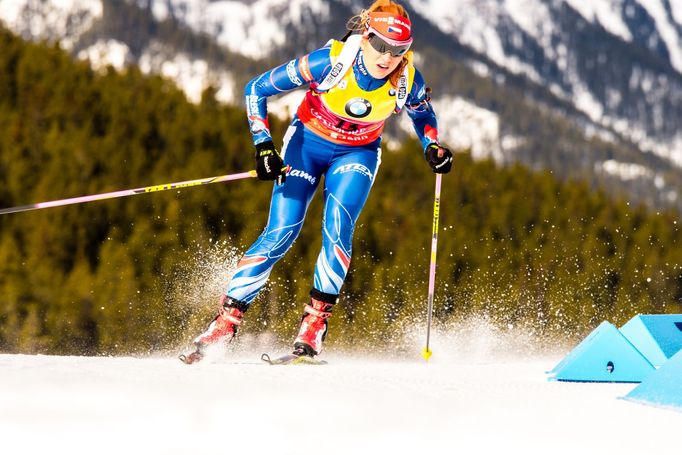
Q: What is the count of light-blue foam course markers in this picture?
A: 3